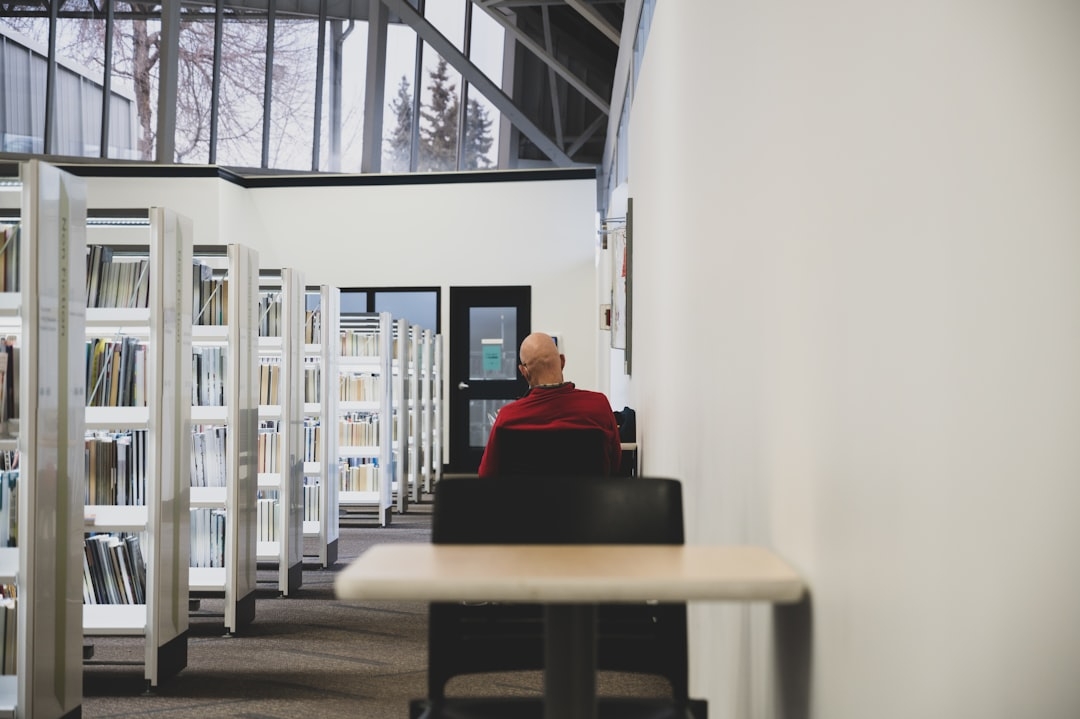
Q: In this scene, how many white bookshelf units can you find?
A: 10